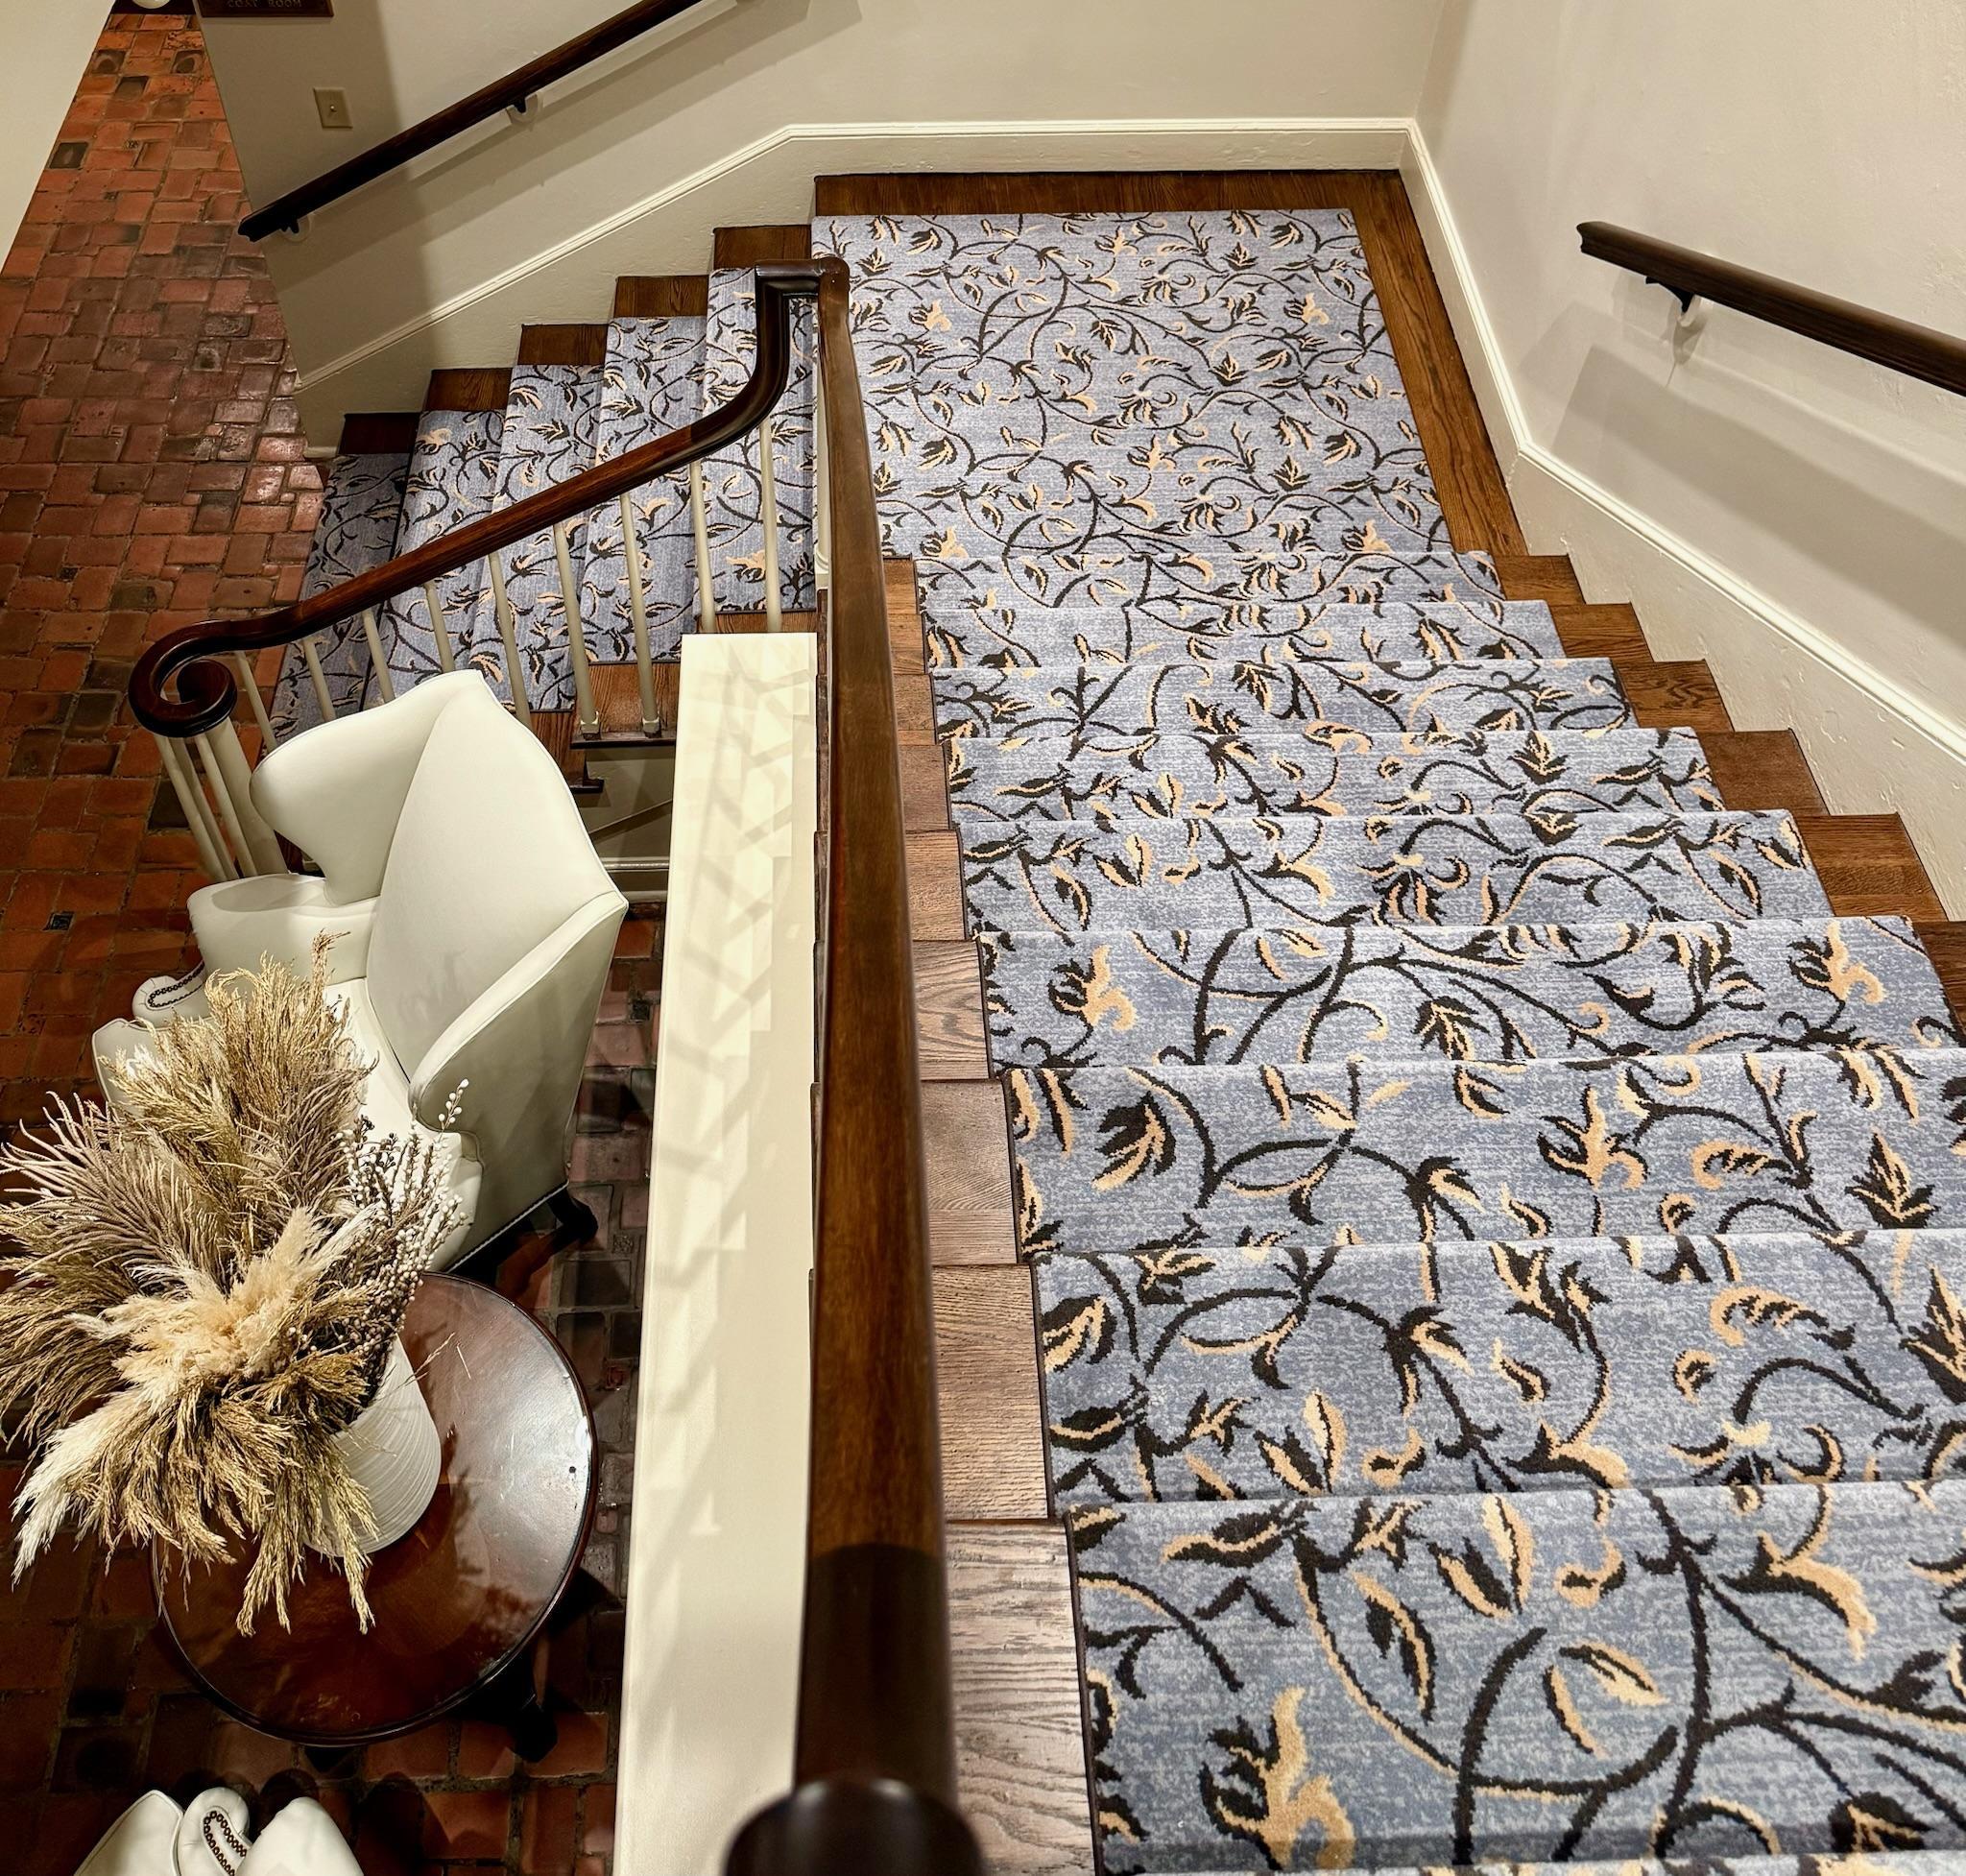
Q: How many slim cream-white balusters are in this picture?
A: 12